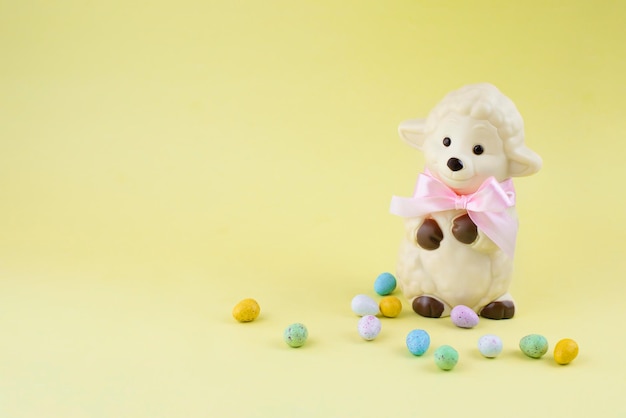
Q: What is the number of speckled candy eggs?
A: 12